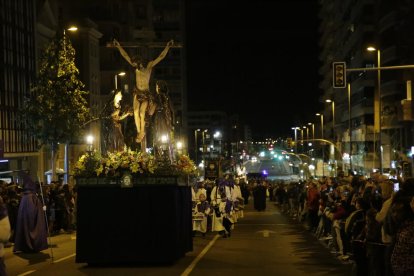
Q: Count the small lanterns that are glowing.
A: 3